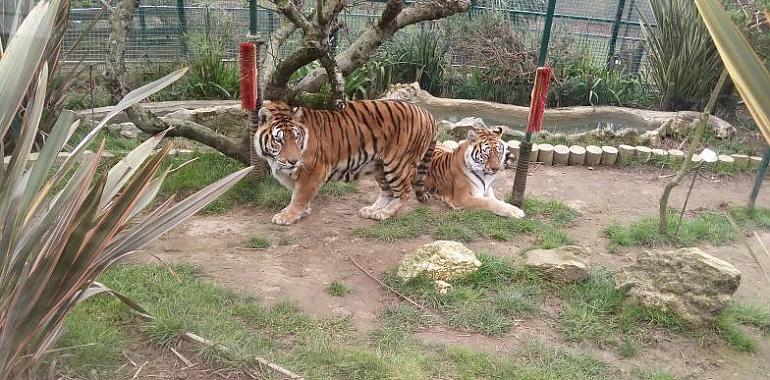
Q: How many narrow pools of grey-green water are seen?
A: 1